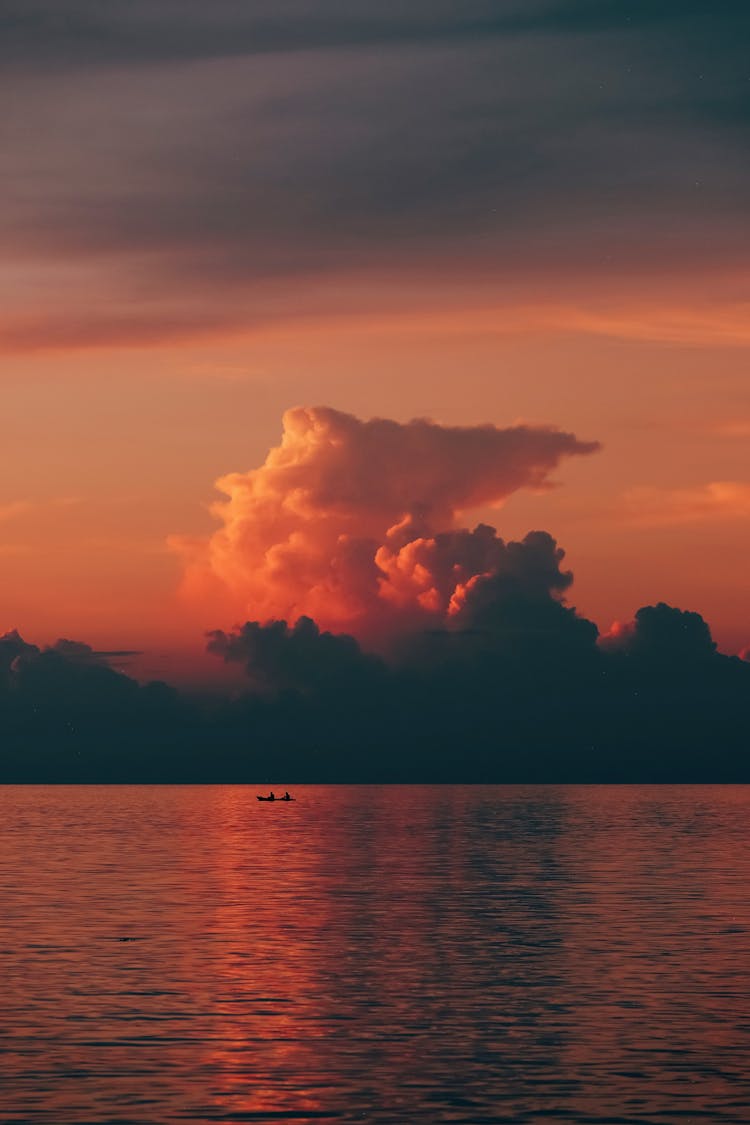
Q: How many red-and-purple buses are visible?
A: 0